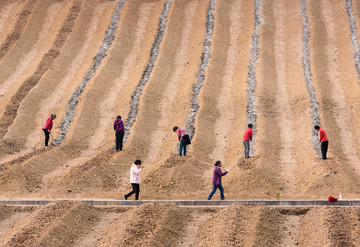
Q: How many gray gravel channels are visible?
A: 6